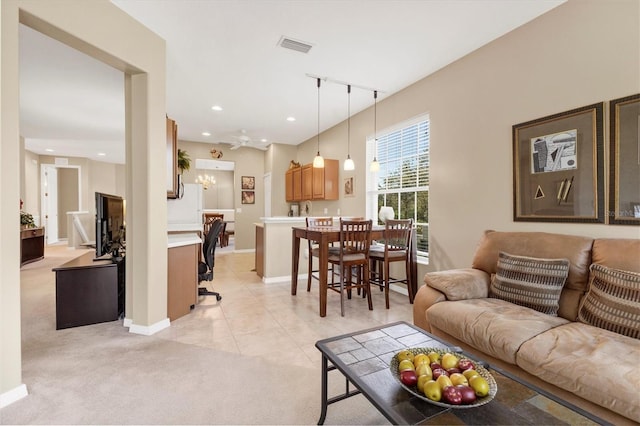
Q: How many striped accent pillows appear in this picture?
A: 2